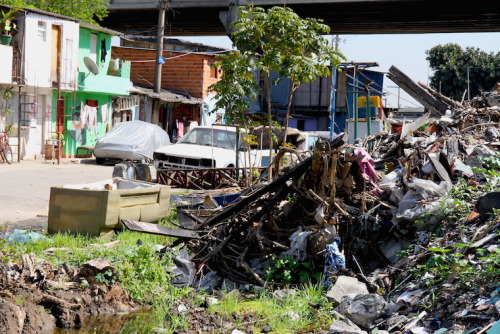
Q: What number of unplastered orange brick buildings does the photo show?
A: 1